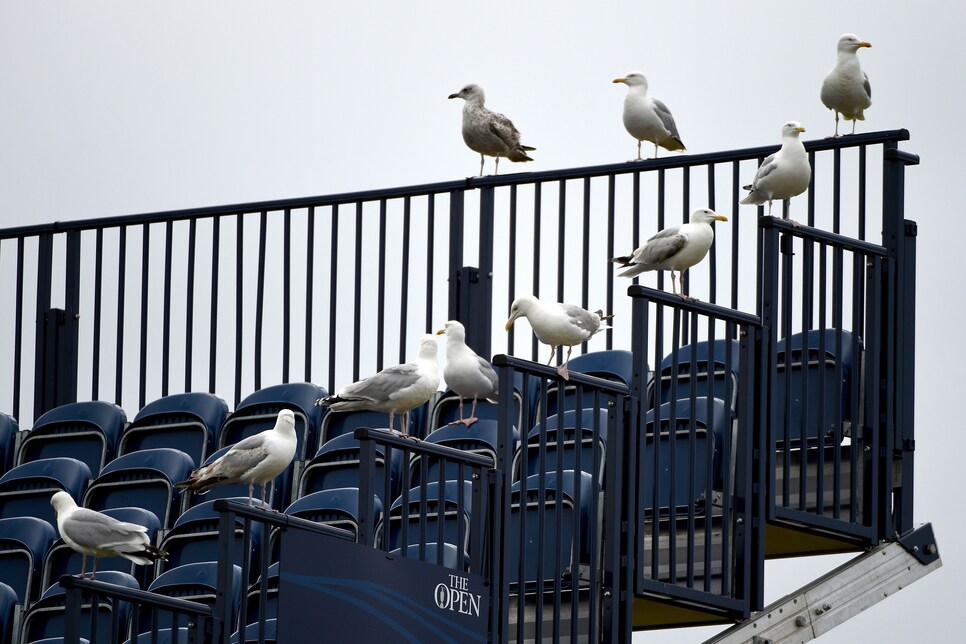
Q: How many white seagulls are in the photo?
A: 9